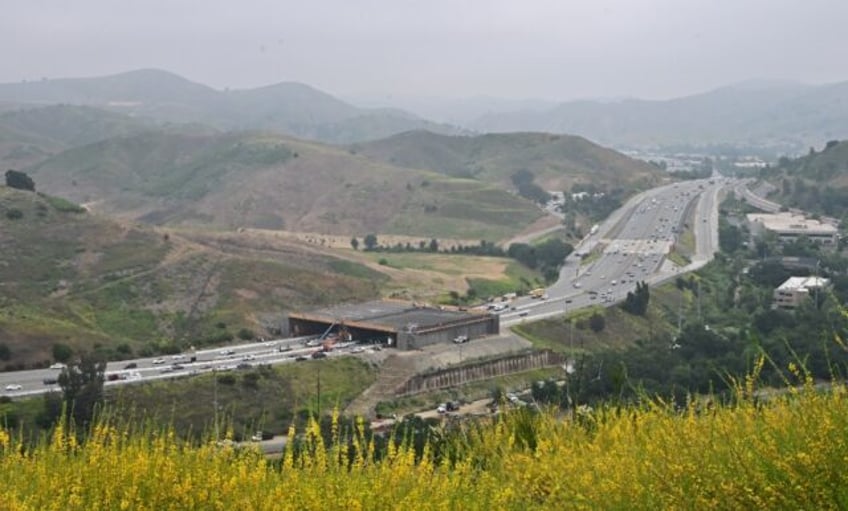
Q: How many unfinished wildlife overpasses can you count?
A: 1